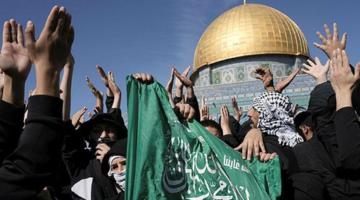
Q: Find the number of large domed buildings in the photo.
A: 1